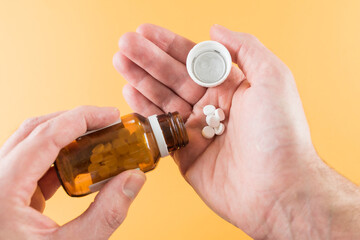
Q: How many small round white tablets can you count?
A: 5